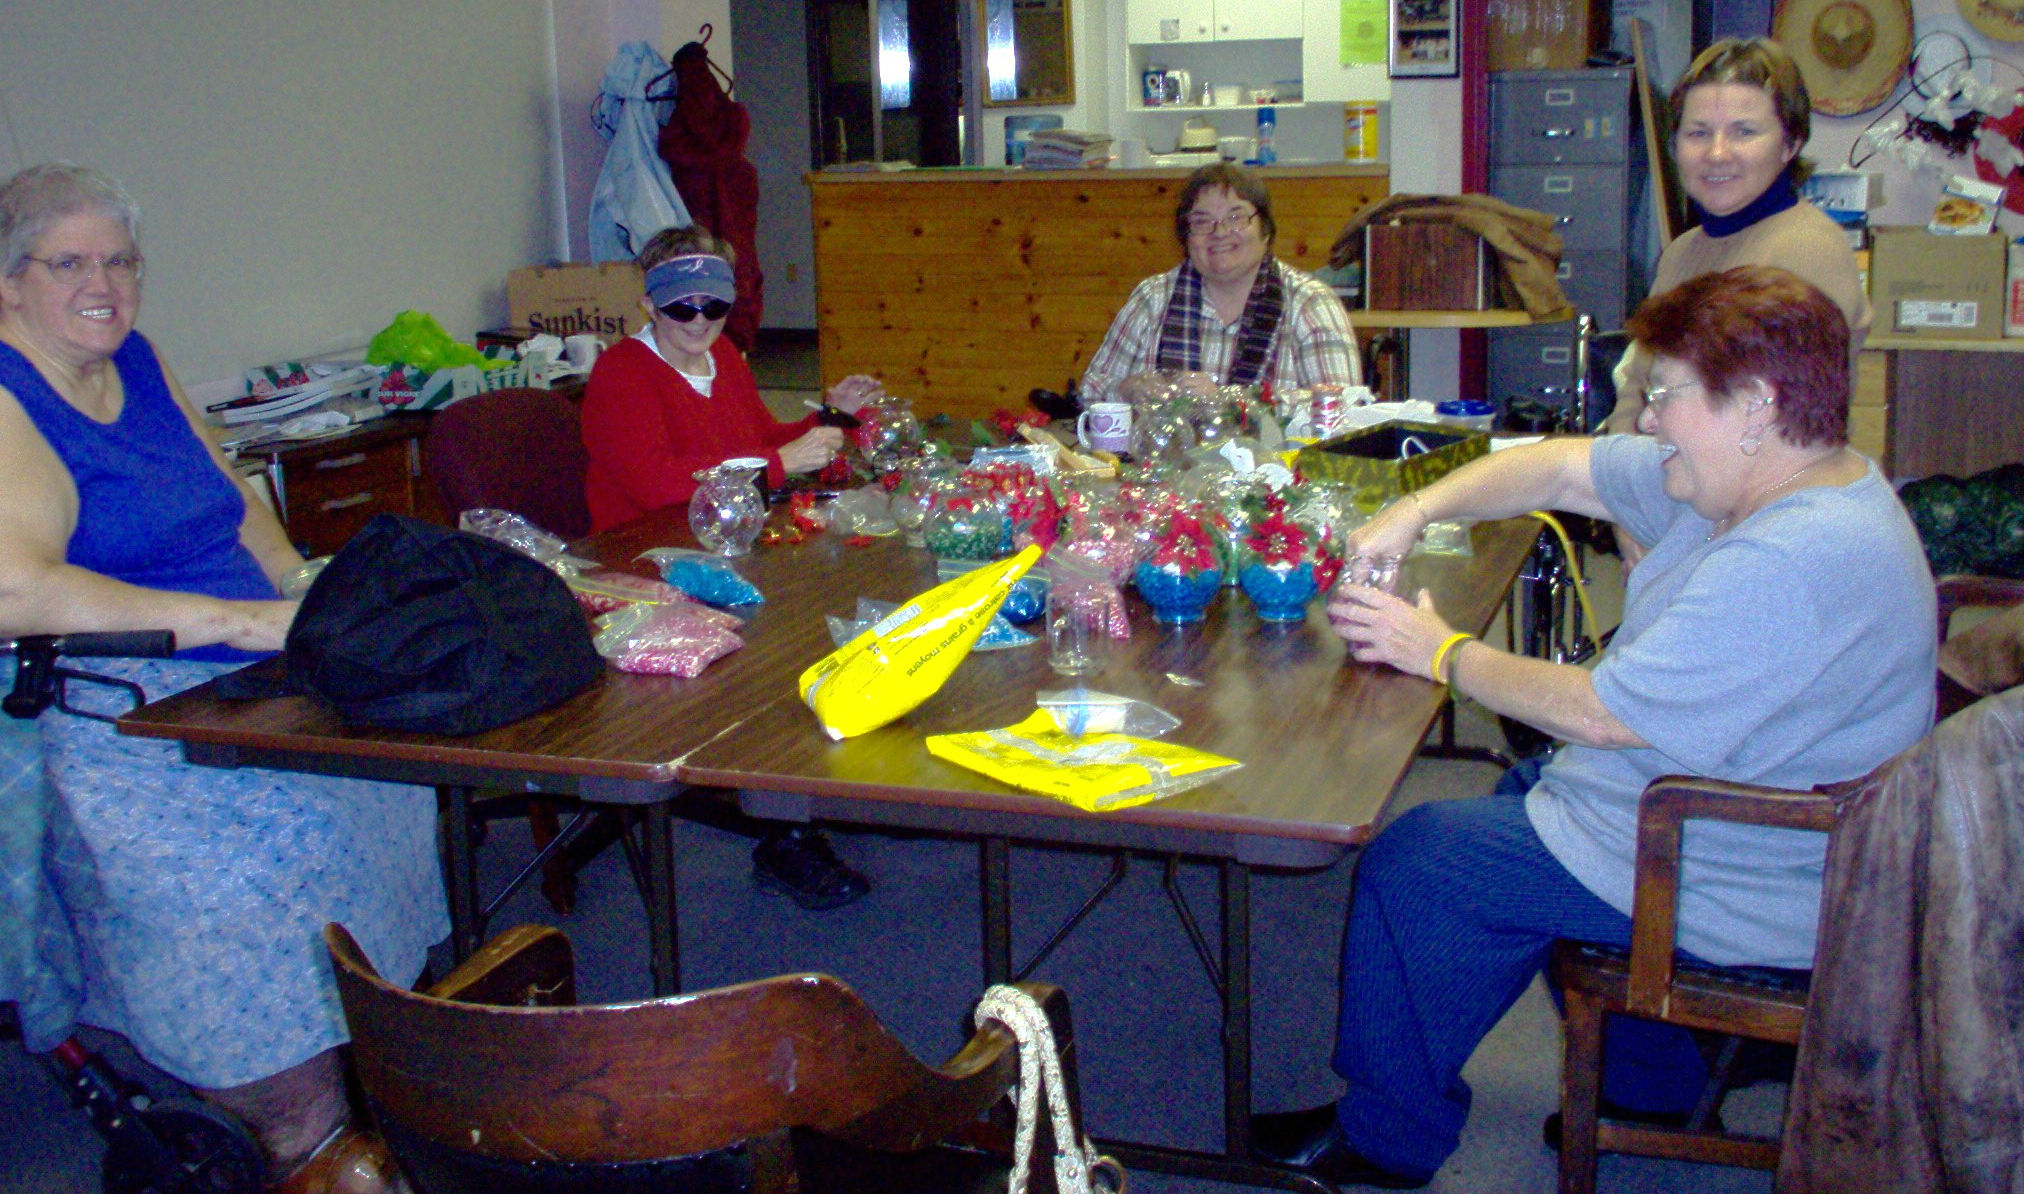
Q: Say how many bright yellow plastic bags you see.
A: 2